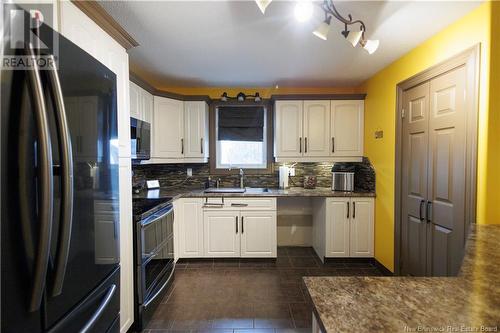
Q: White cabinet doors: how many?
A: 12